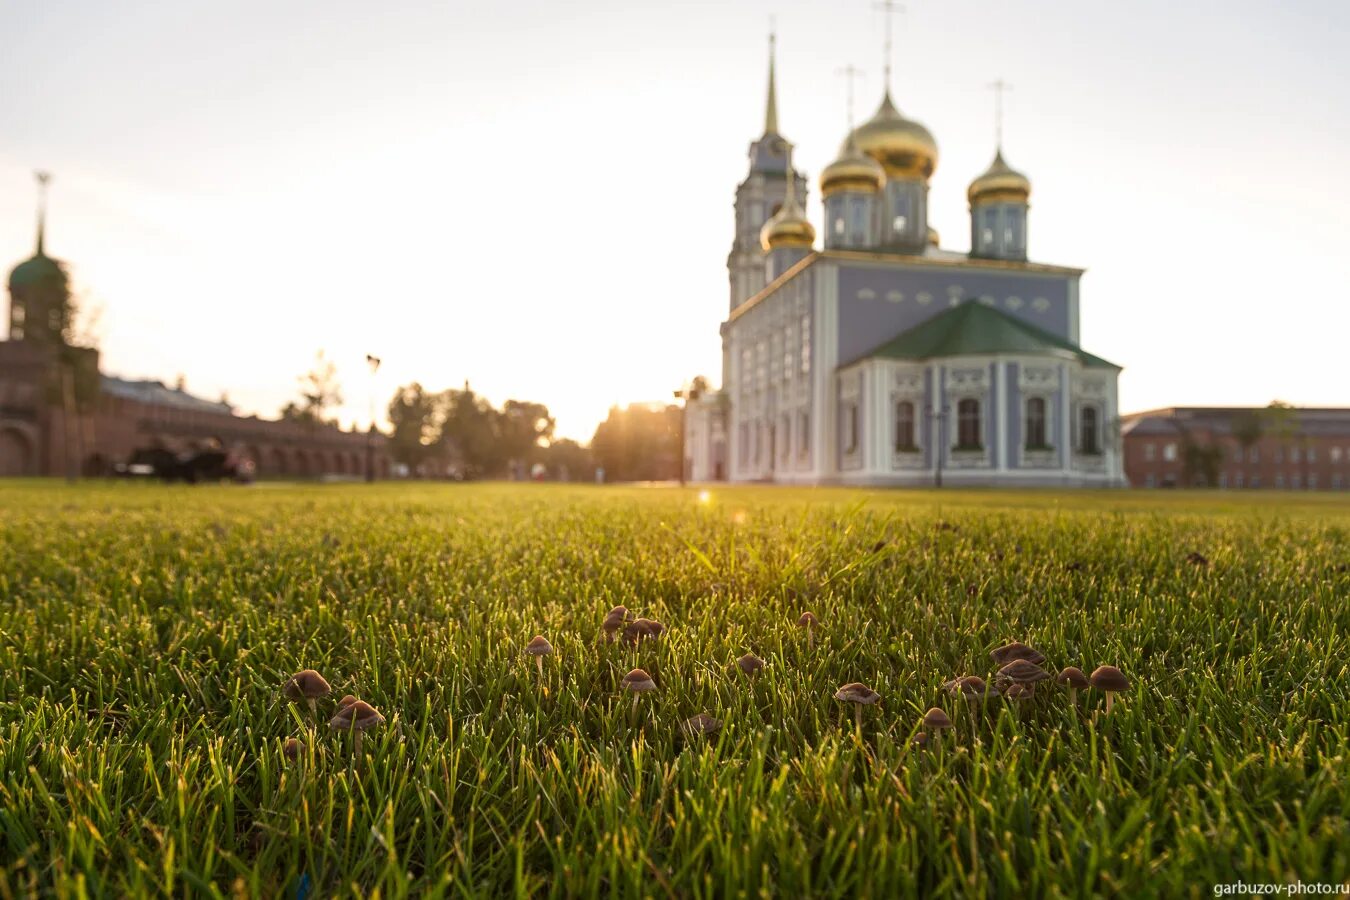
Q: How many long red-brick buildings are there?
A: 2